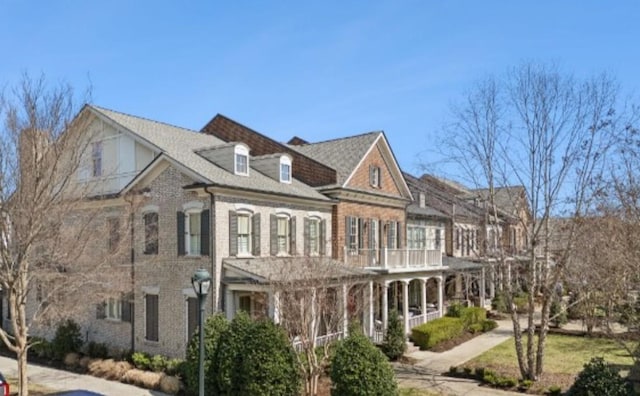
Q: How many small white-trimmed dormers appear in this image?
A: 2